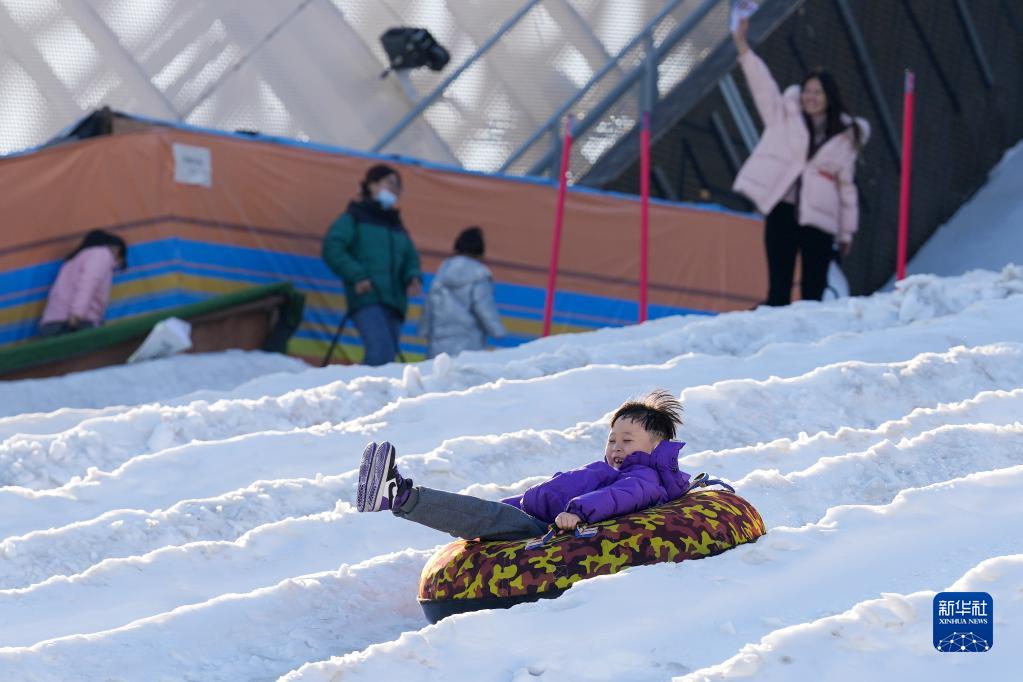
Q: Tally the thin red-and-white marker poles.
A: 3